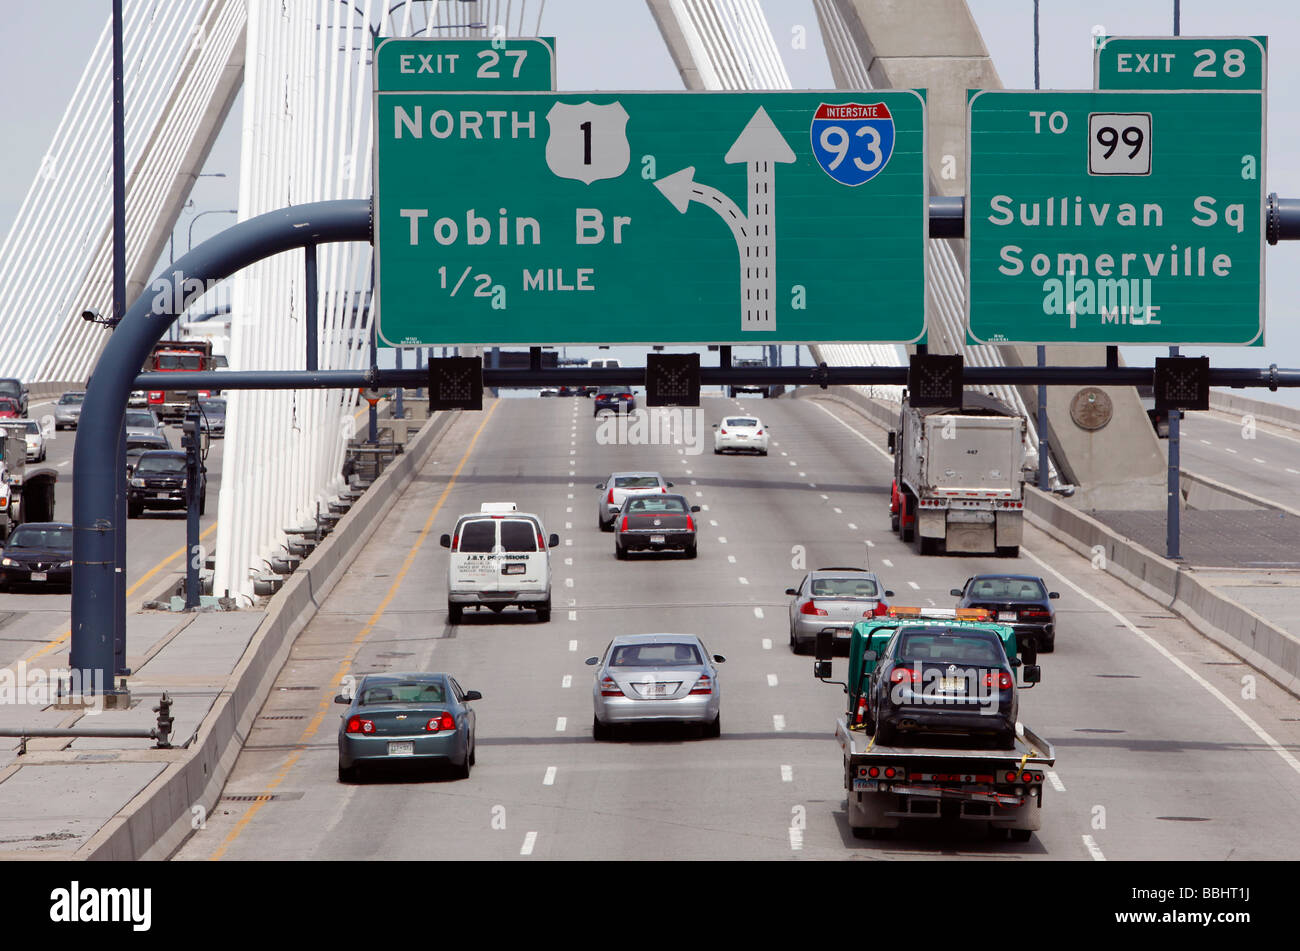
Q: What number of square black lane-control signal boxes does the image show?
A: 4